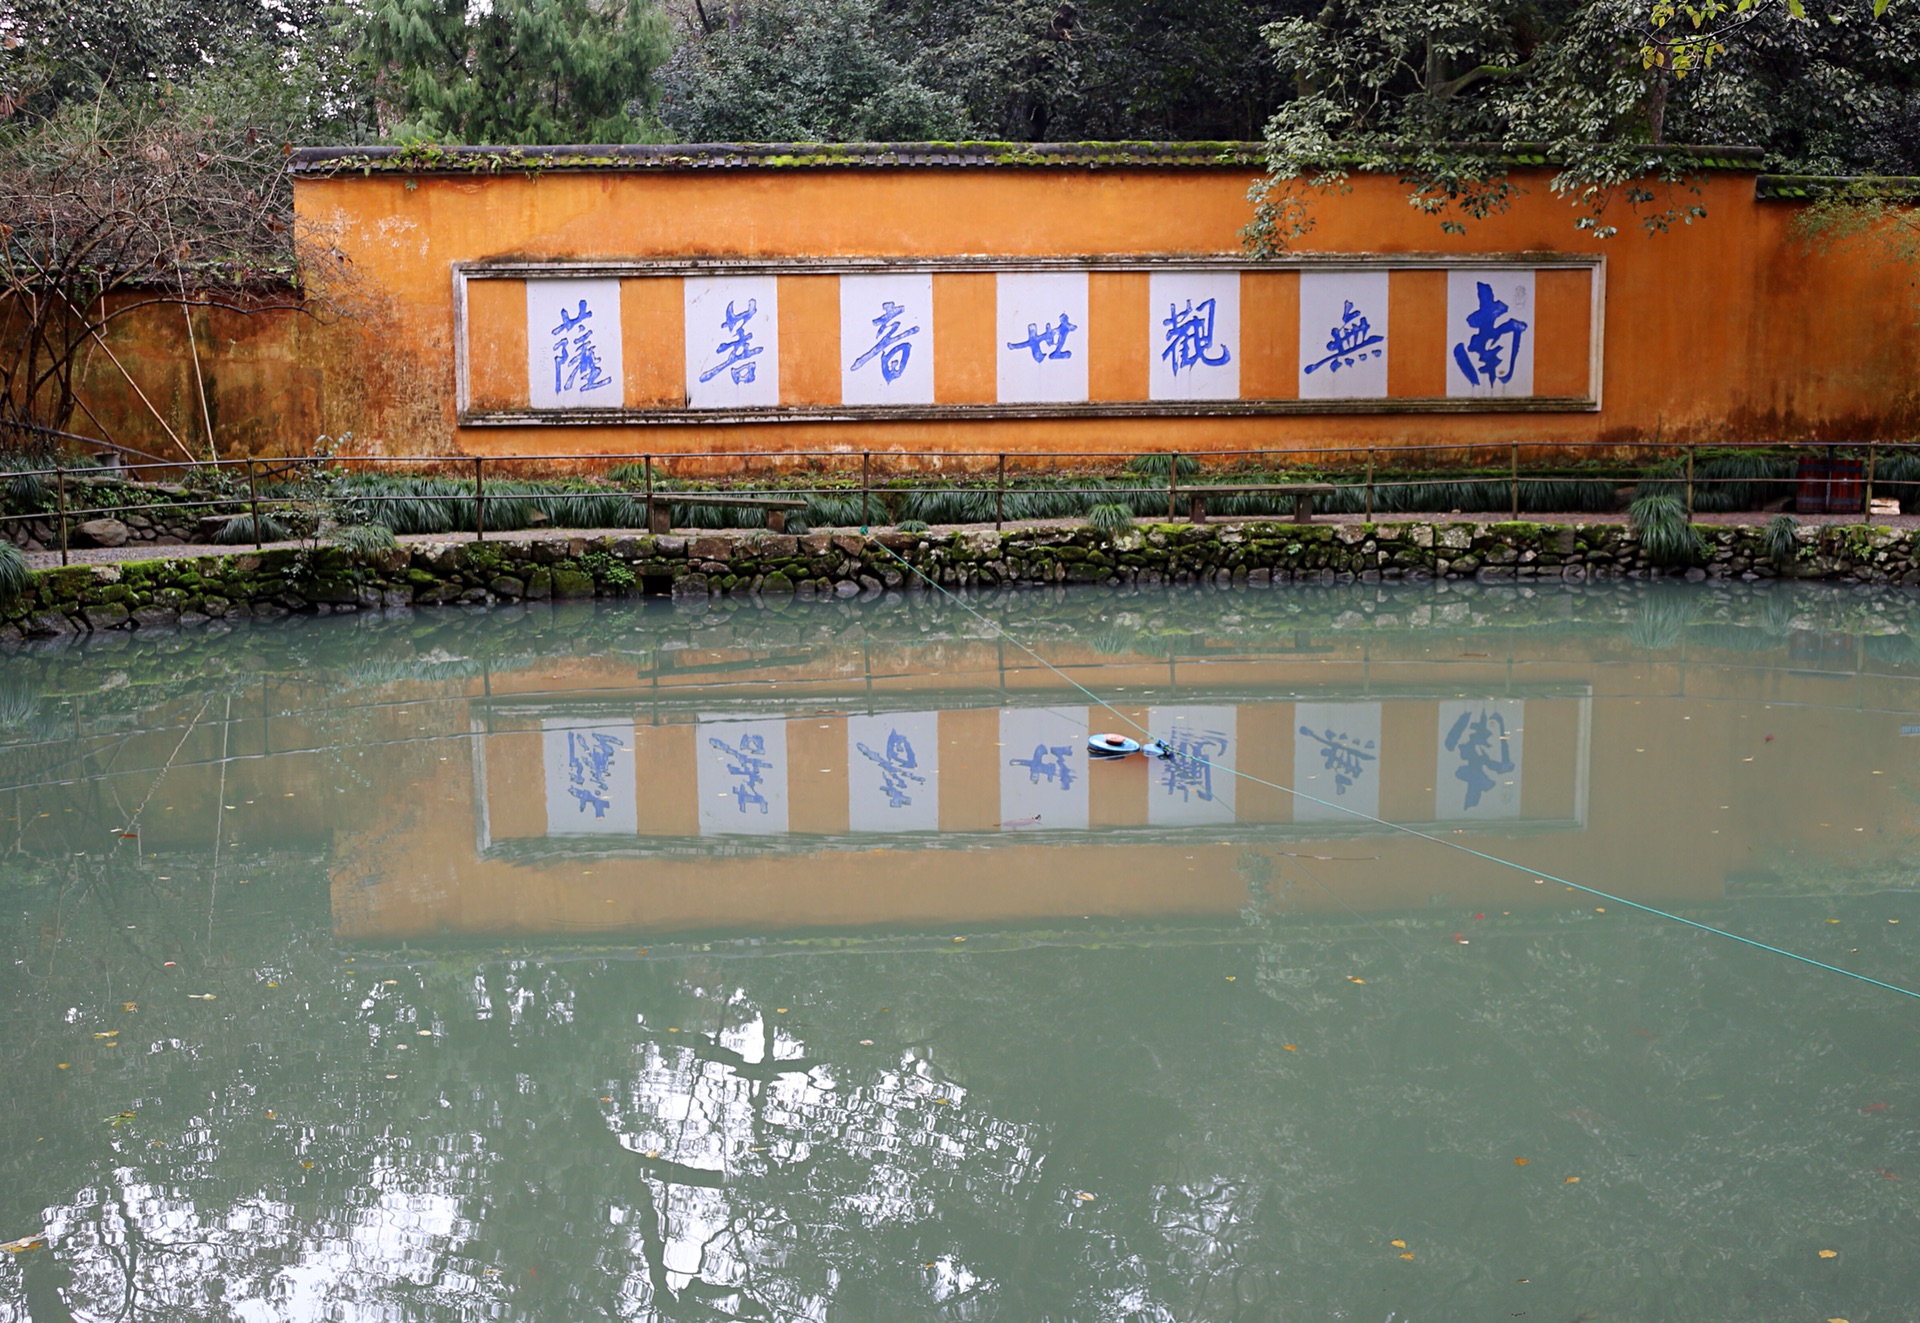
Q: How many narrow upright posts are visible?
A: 11